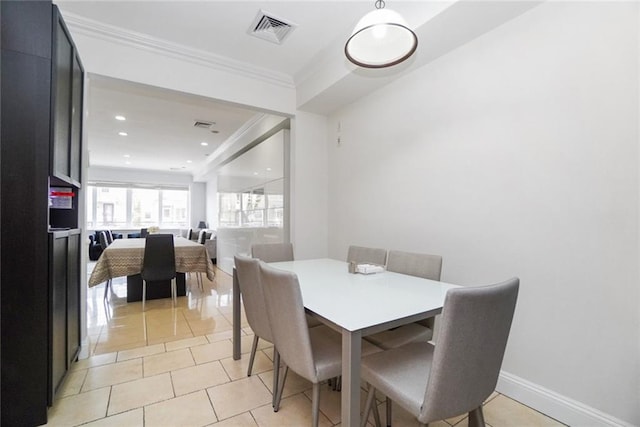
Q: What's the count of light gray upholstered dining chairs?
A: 6